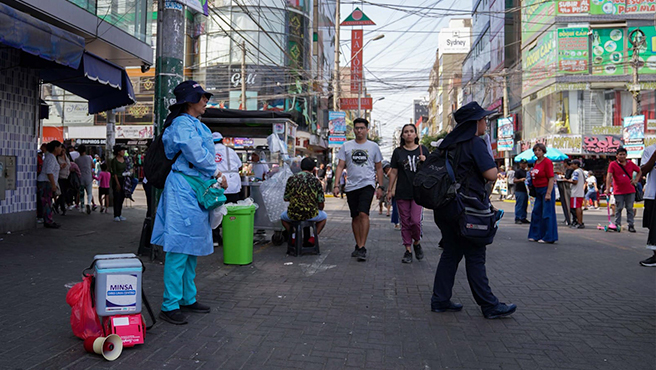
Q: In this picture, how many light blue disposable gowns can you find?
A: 1